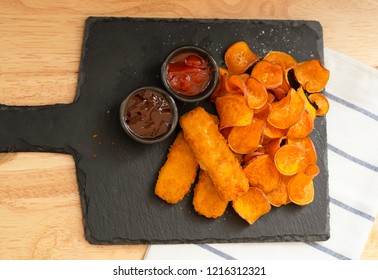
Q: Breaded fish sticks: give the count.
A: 3